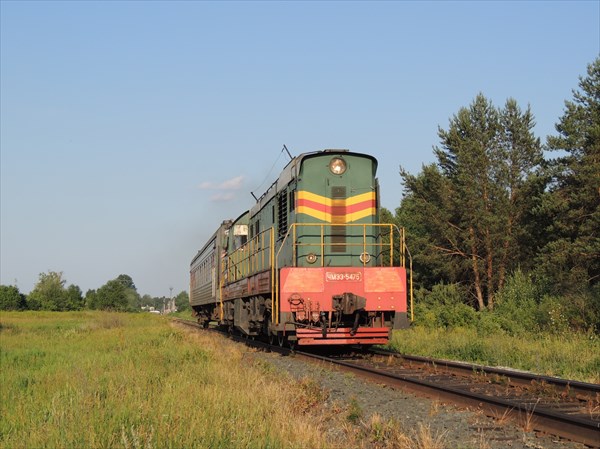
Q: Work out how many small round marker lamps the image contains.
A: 2